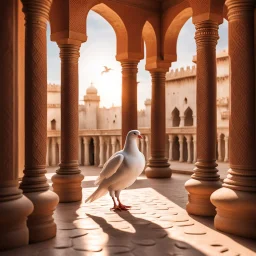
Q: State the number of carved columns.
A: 7